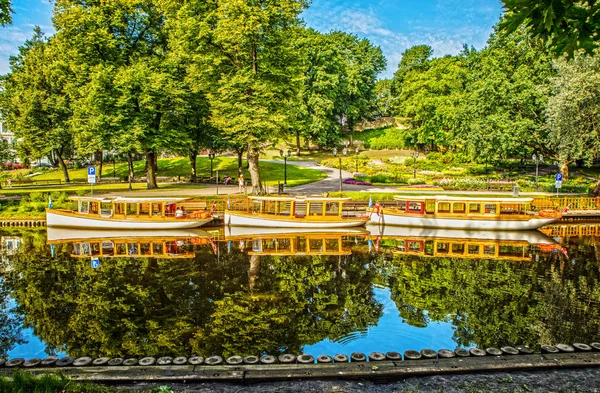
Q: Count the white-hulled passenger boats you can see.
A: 3